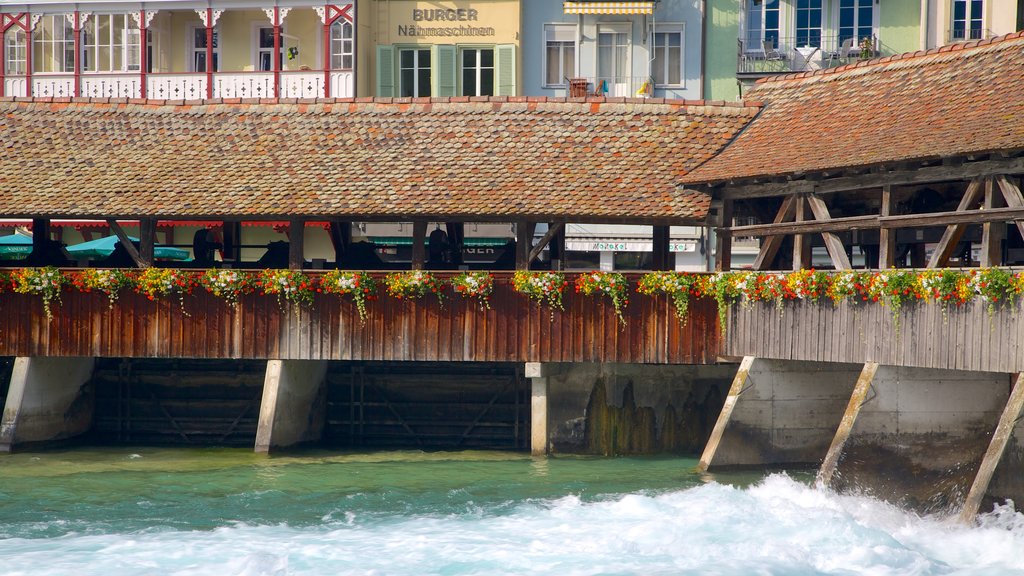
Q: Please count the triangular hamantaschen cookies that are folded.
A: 0